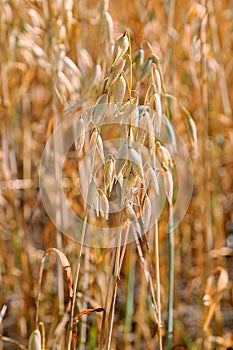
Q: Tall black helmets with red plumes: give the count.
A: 0